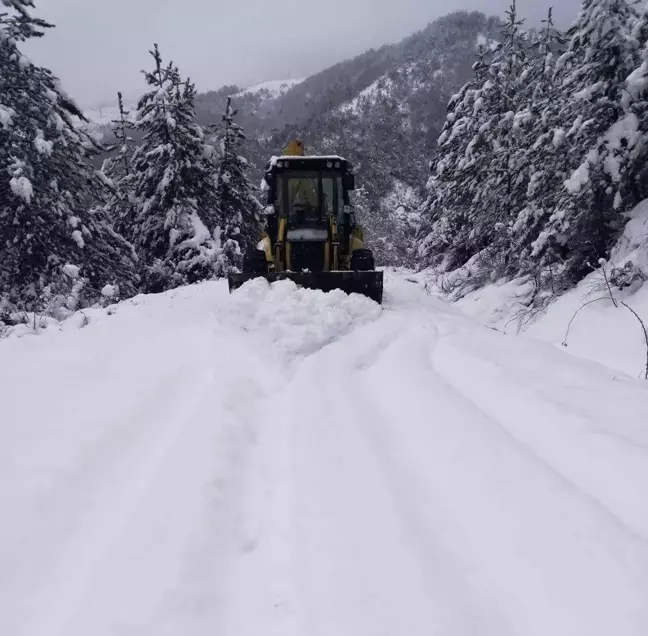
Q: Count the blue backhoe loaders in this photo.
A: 0